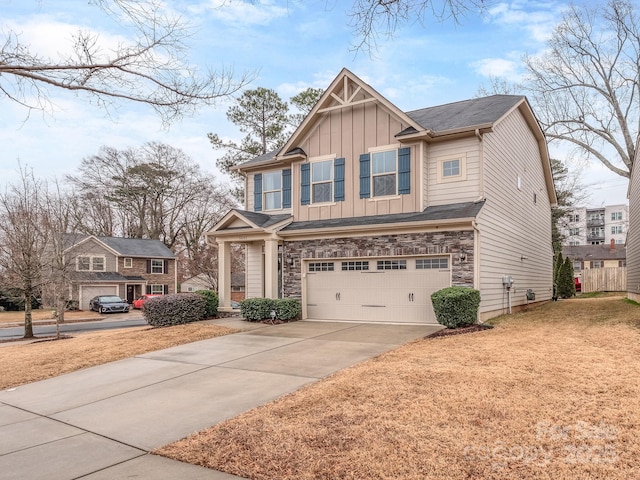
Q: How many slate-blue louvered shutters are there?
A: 6